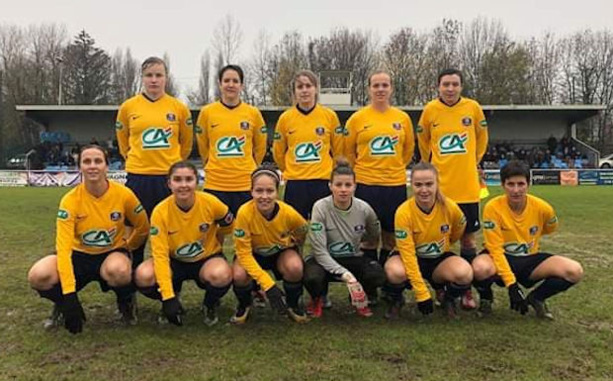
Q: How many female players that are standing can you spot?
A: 5